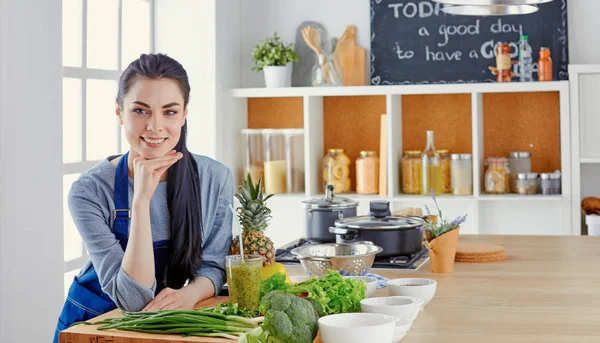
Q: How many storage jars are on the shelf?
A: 12